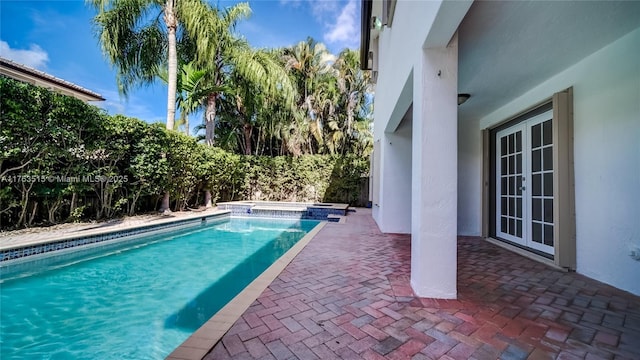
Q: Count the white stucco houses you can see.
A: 1